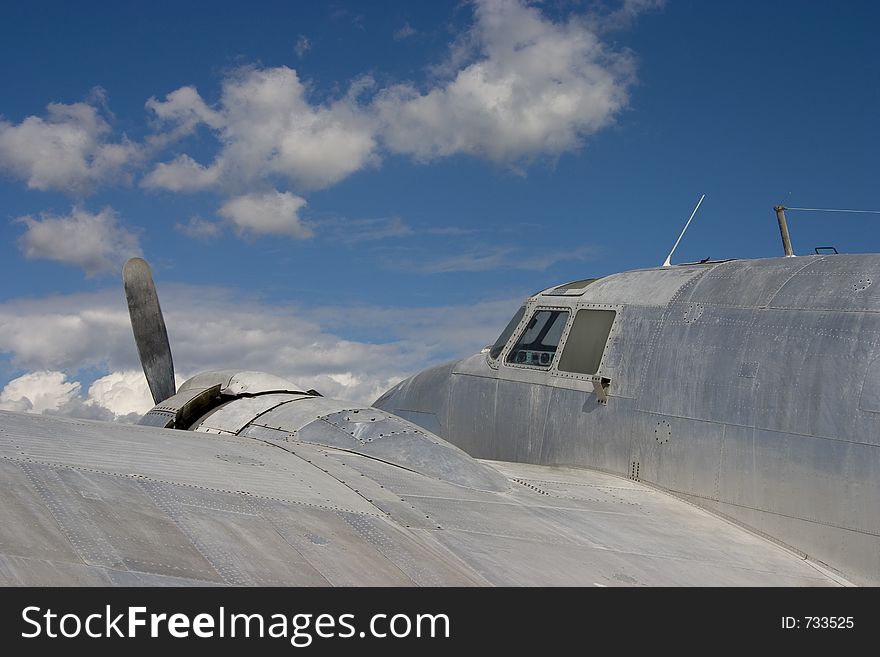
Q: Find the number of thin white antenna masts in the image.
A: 1